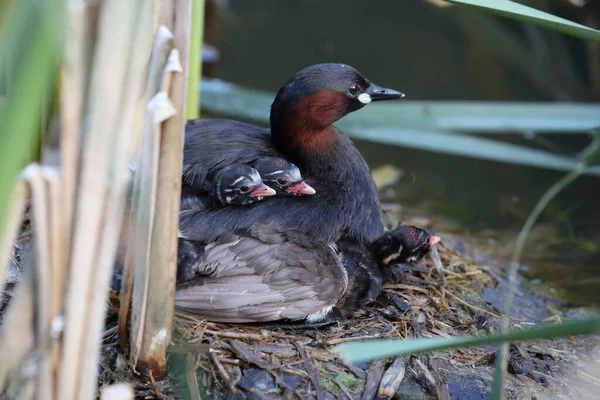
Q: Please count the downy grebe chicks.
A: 3